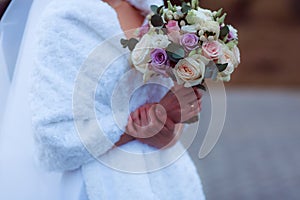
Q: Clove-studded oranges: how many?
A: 0